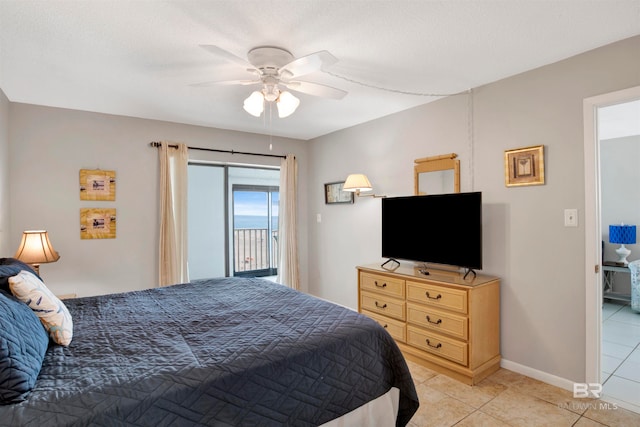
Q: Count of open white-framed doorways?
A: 1